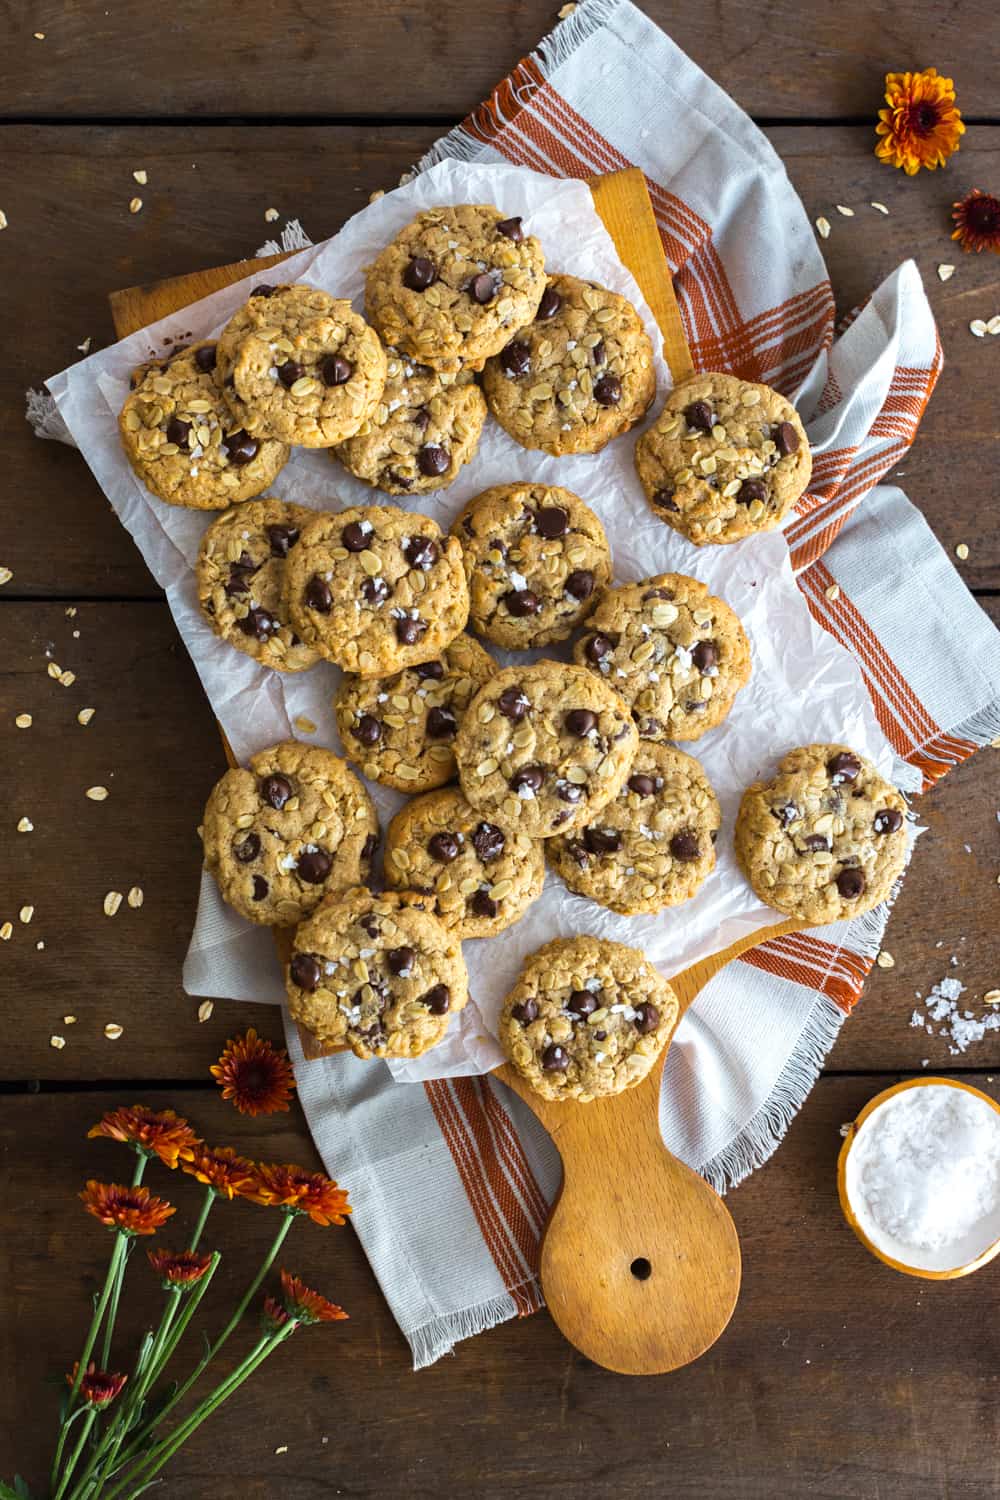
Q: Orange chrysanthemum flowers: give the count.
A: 11